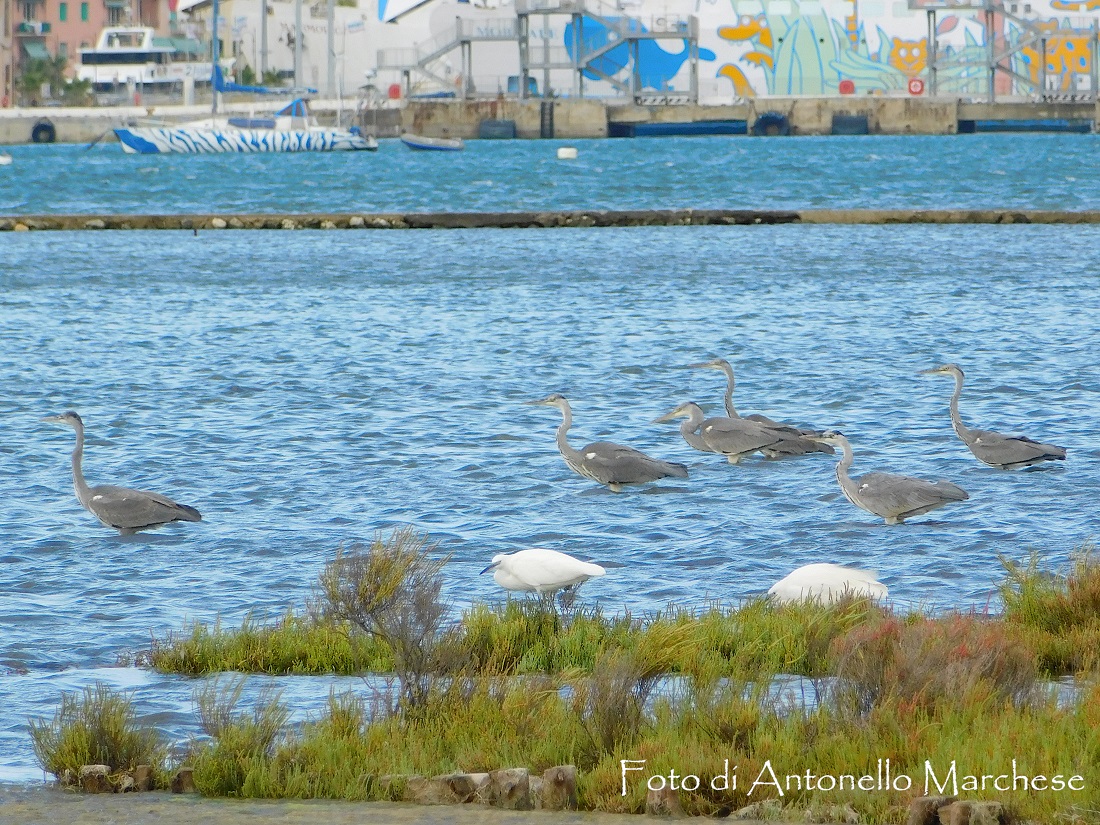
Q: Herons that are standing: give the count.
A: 6